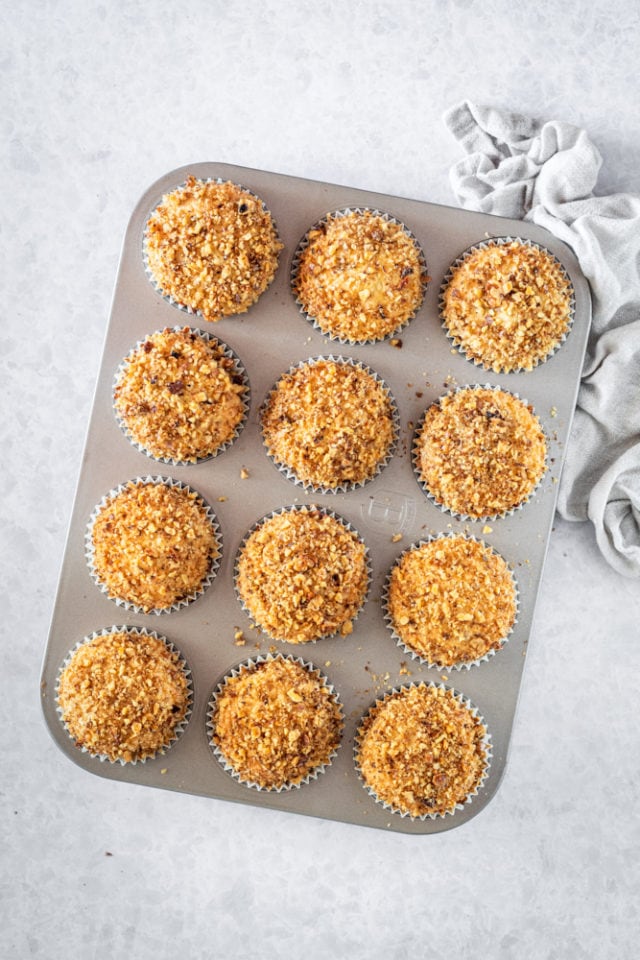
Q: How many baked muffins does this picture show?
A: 12